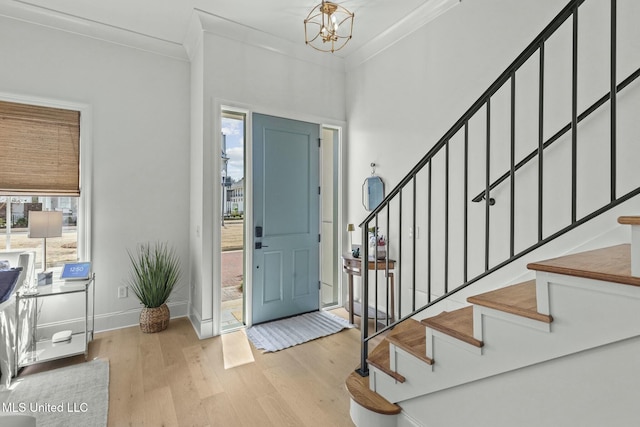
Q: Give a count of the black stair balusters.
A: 12